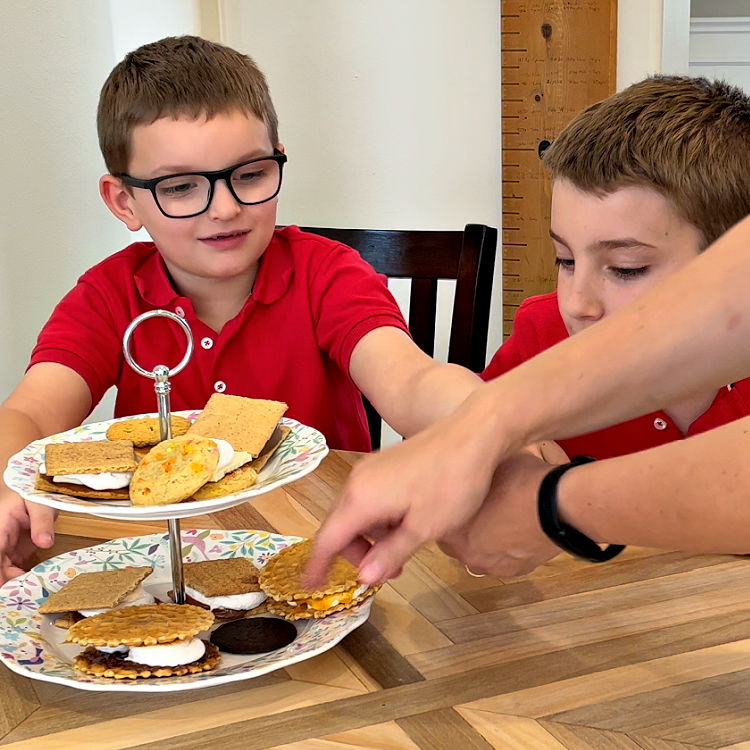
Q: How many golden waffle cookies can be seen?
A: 4